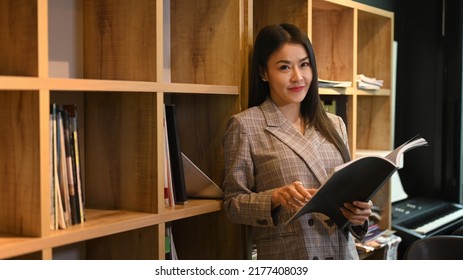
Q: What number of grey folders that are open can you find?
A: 1